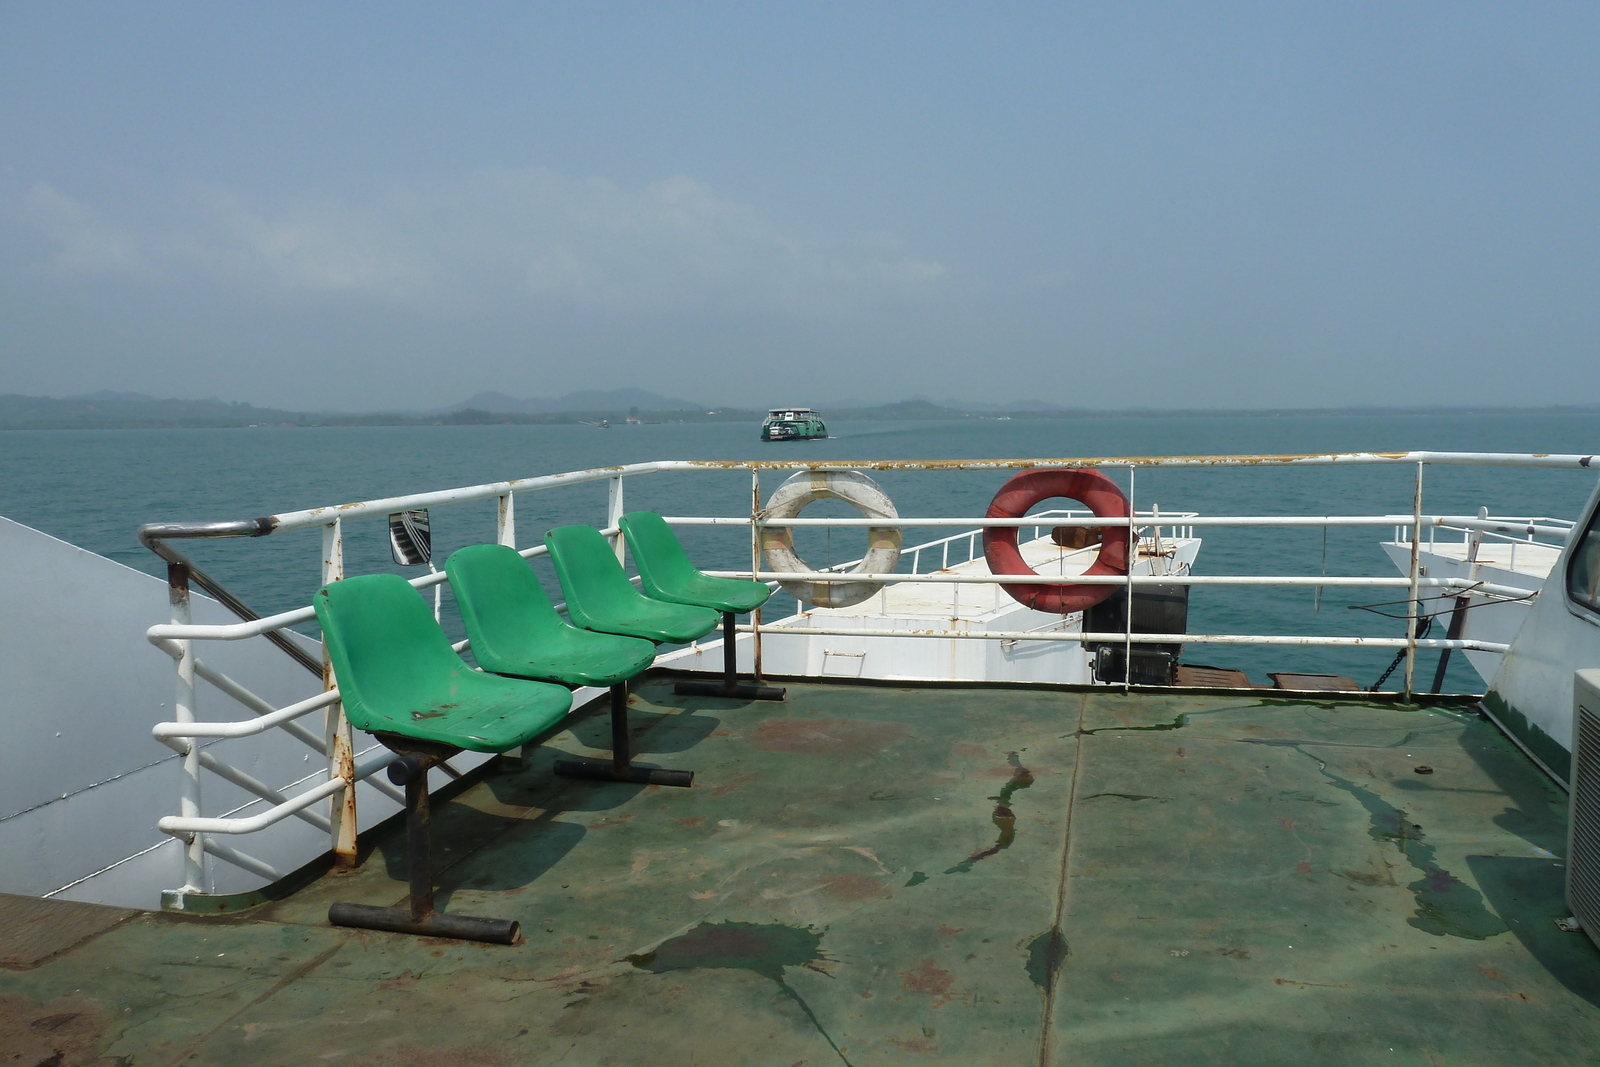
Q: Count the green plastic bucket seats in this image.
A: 4